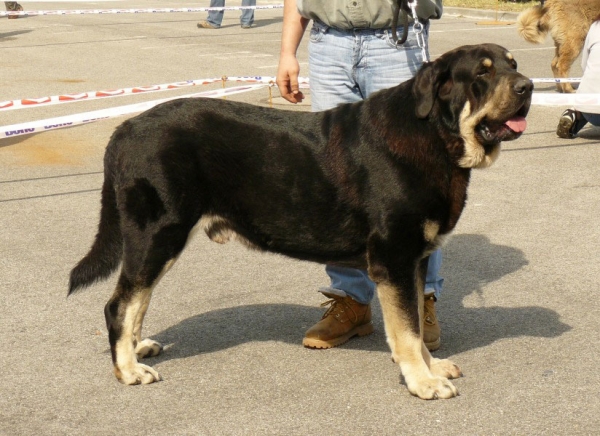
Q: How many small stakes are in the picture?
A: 2